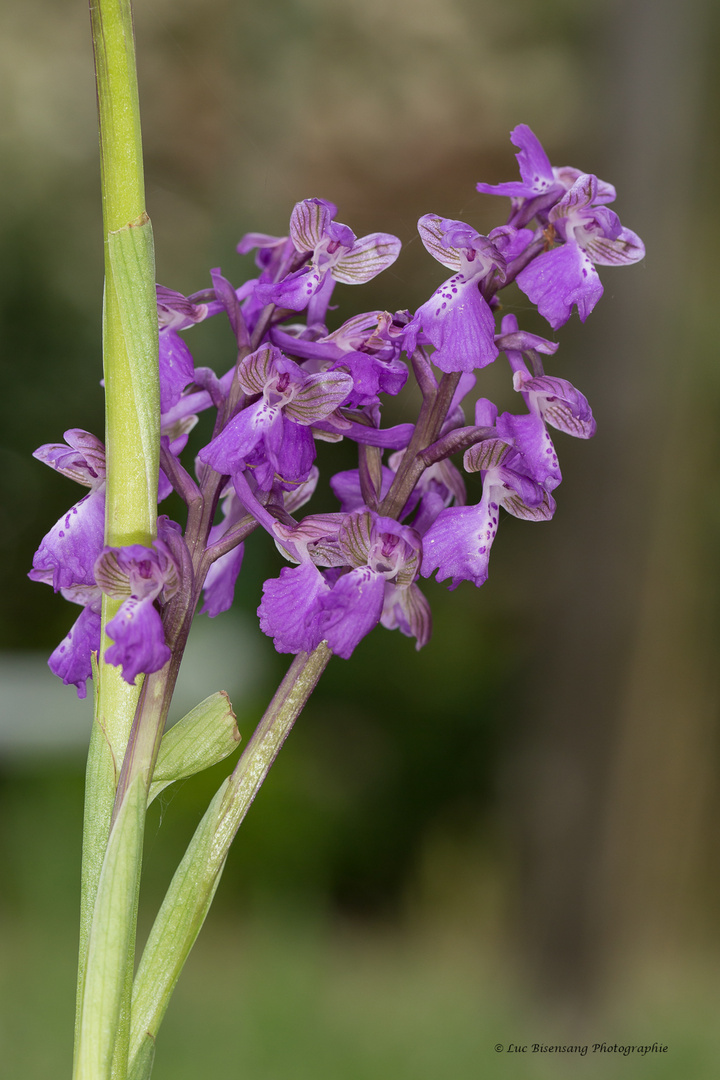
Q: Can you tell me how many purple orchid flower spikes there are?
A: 2